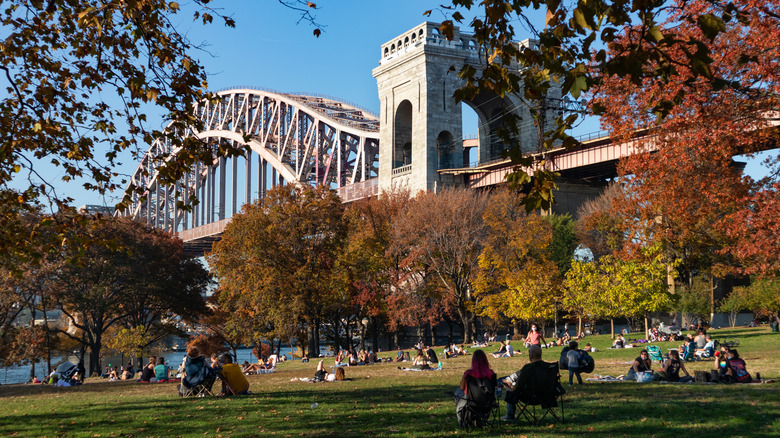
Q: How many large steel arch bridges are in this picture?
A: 1